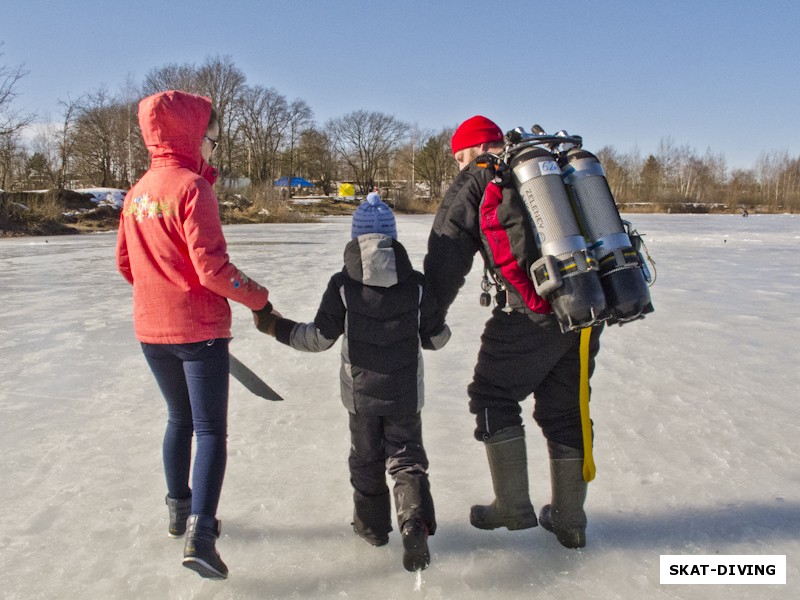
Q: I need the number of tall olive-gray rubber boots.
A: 2